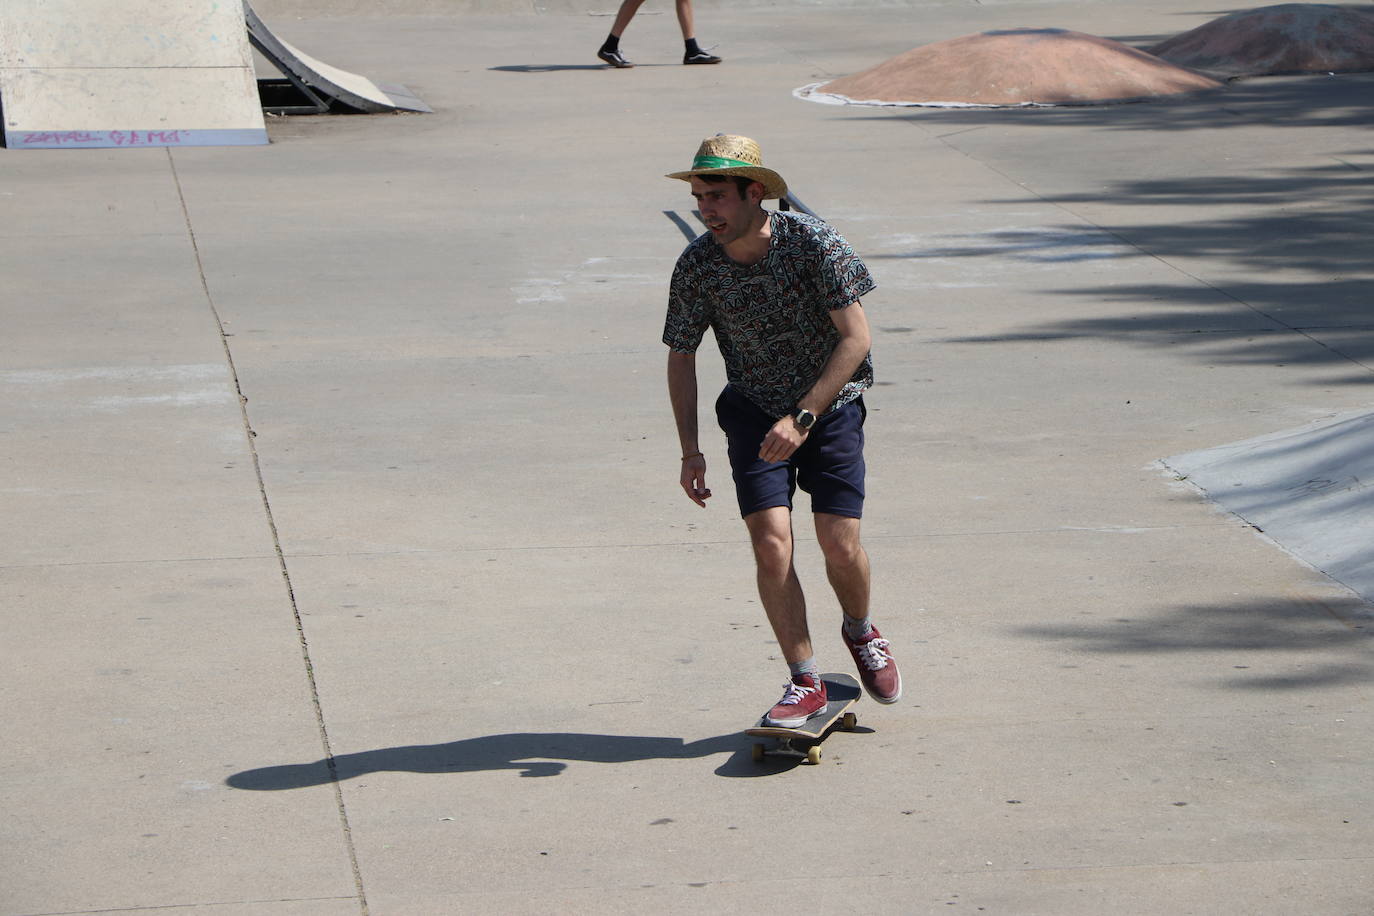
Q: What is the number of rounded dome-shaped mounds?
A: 2